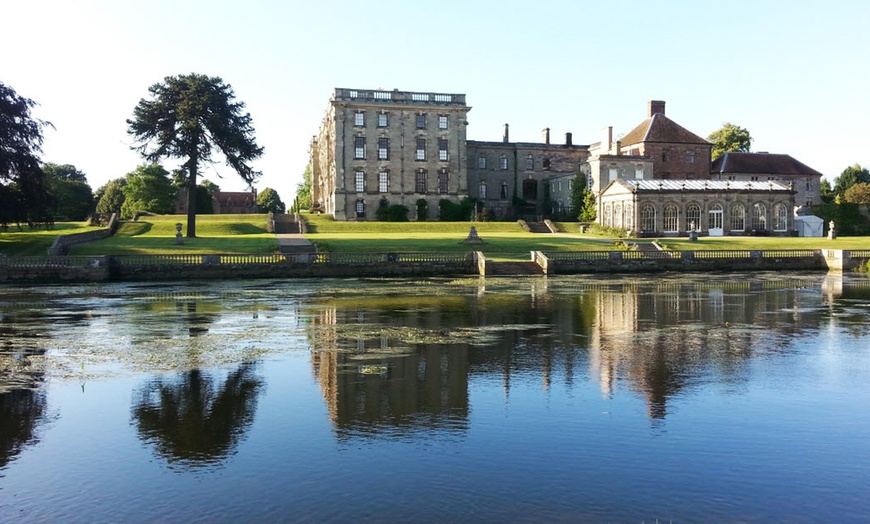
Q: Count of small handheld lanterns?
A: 0